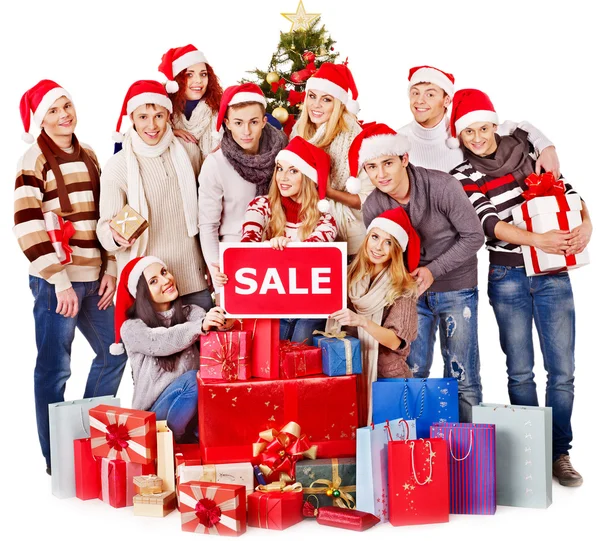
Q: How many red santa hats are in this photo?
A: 11